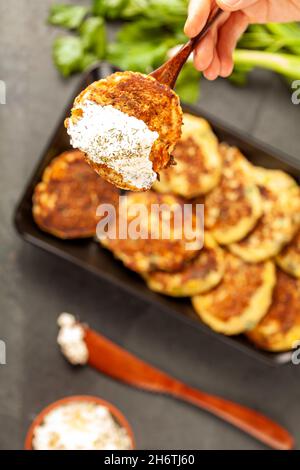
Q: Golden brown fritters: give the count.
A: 10